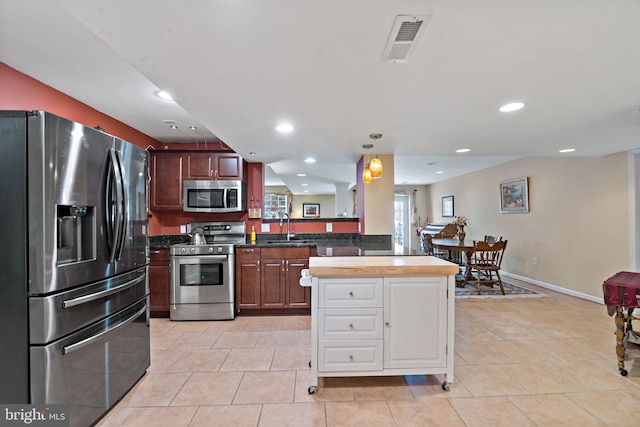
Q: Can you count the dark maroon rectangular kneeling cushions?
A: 0